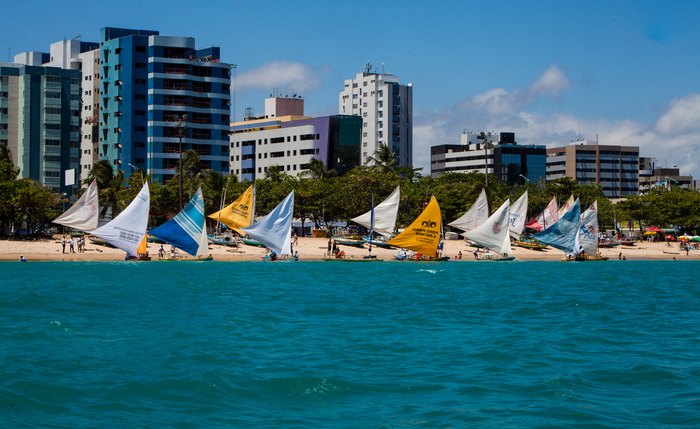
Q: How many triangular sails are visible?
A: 14